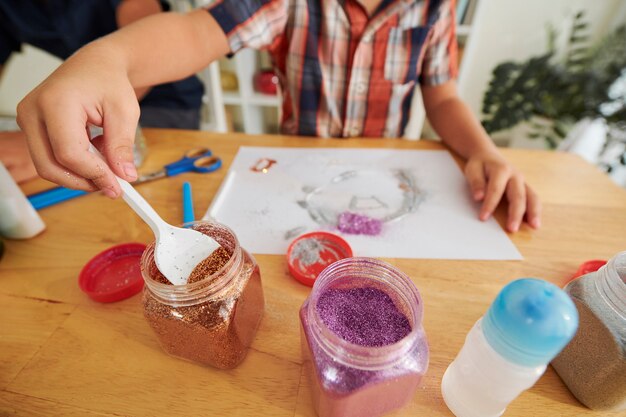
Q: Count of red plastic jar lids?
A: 3